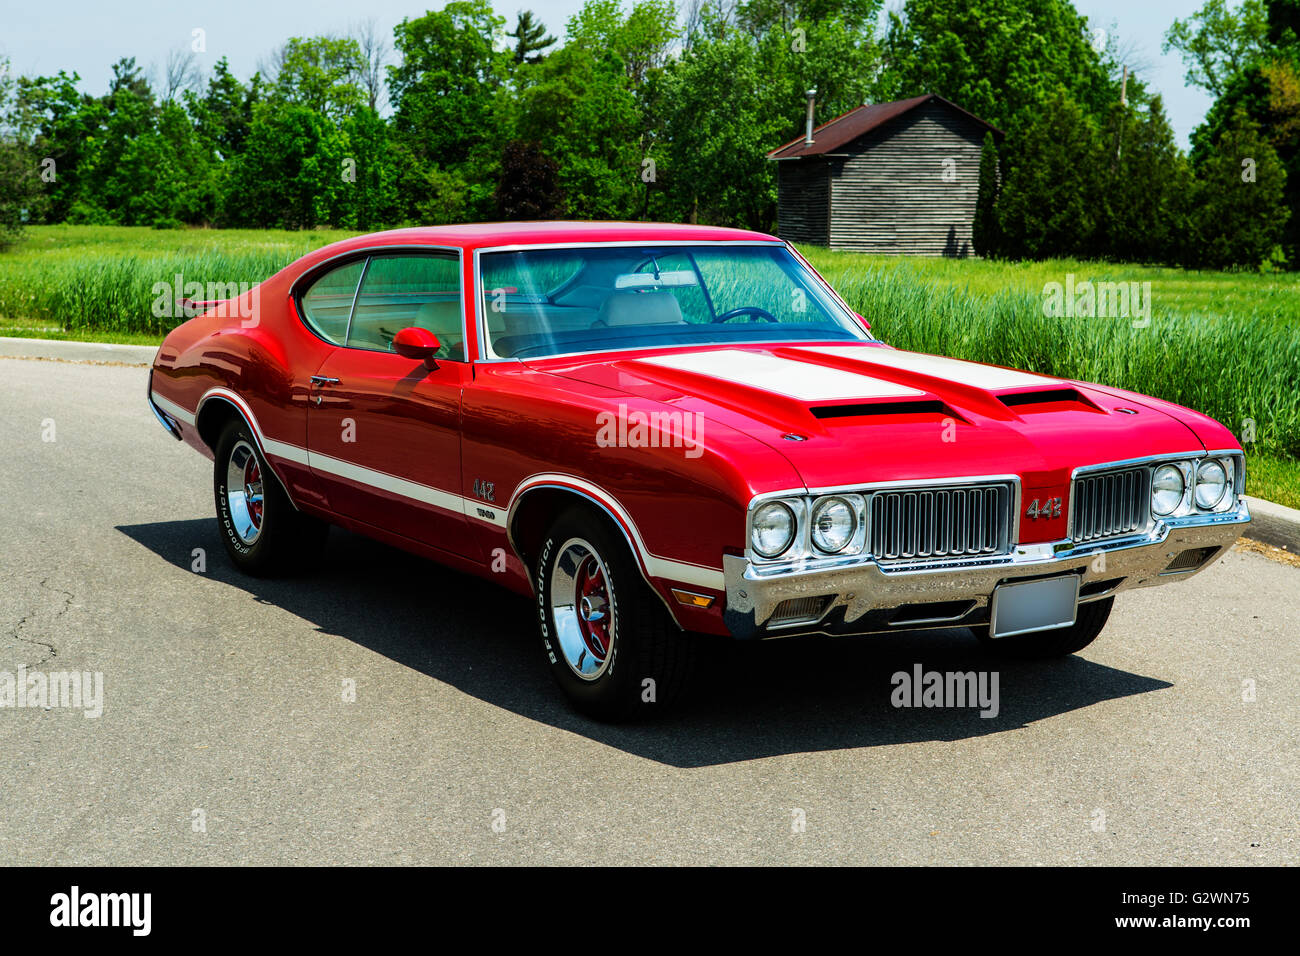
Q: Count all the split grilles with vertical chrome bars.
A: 2